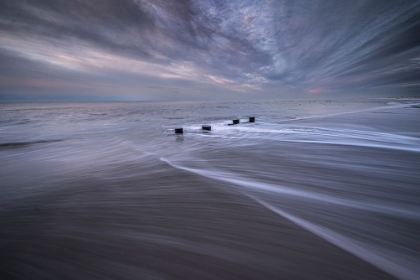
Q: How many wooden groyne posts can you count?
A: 4